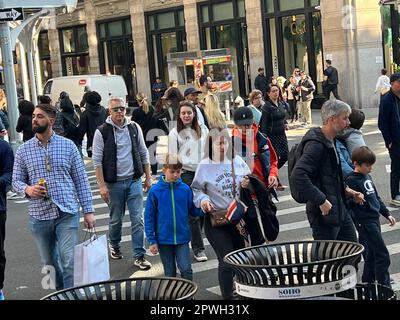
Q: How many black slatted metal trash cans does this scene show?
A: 2